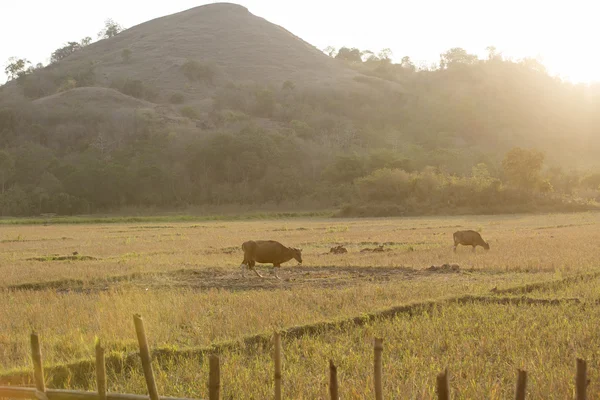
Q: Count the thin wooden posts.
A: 10